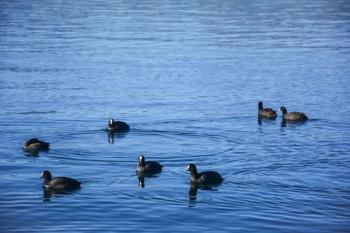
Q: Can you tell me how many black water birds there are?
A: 7